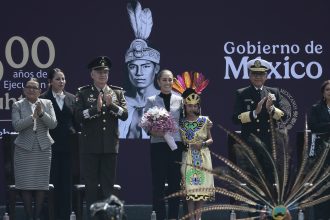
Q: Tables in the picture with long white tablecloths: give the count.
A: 0